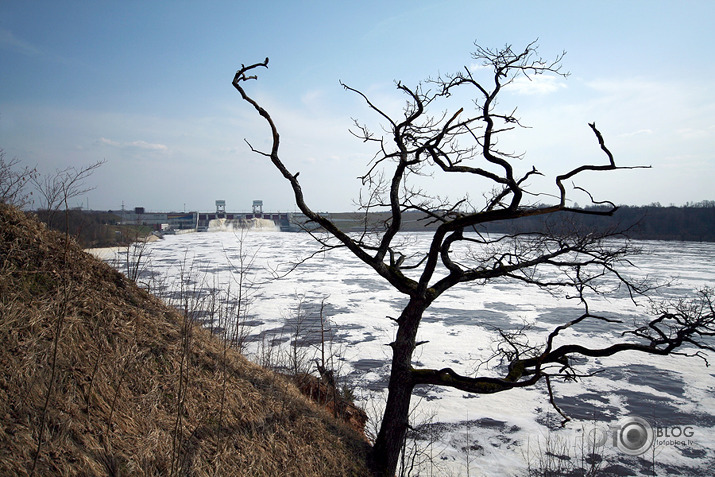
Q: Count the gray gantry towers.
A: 2